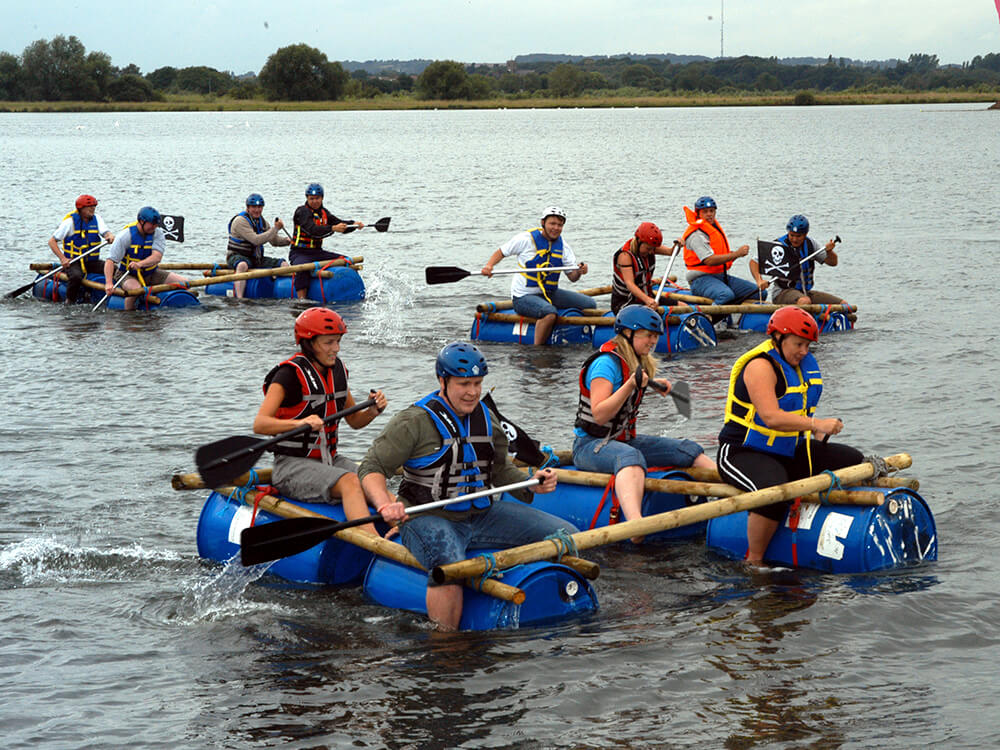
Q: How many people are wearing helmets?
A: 12